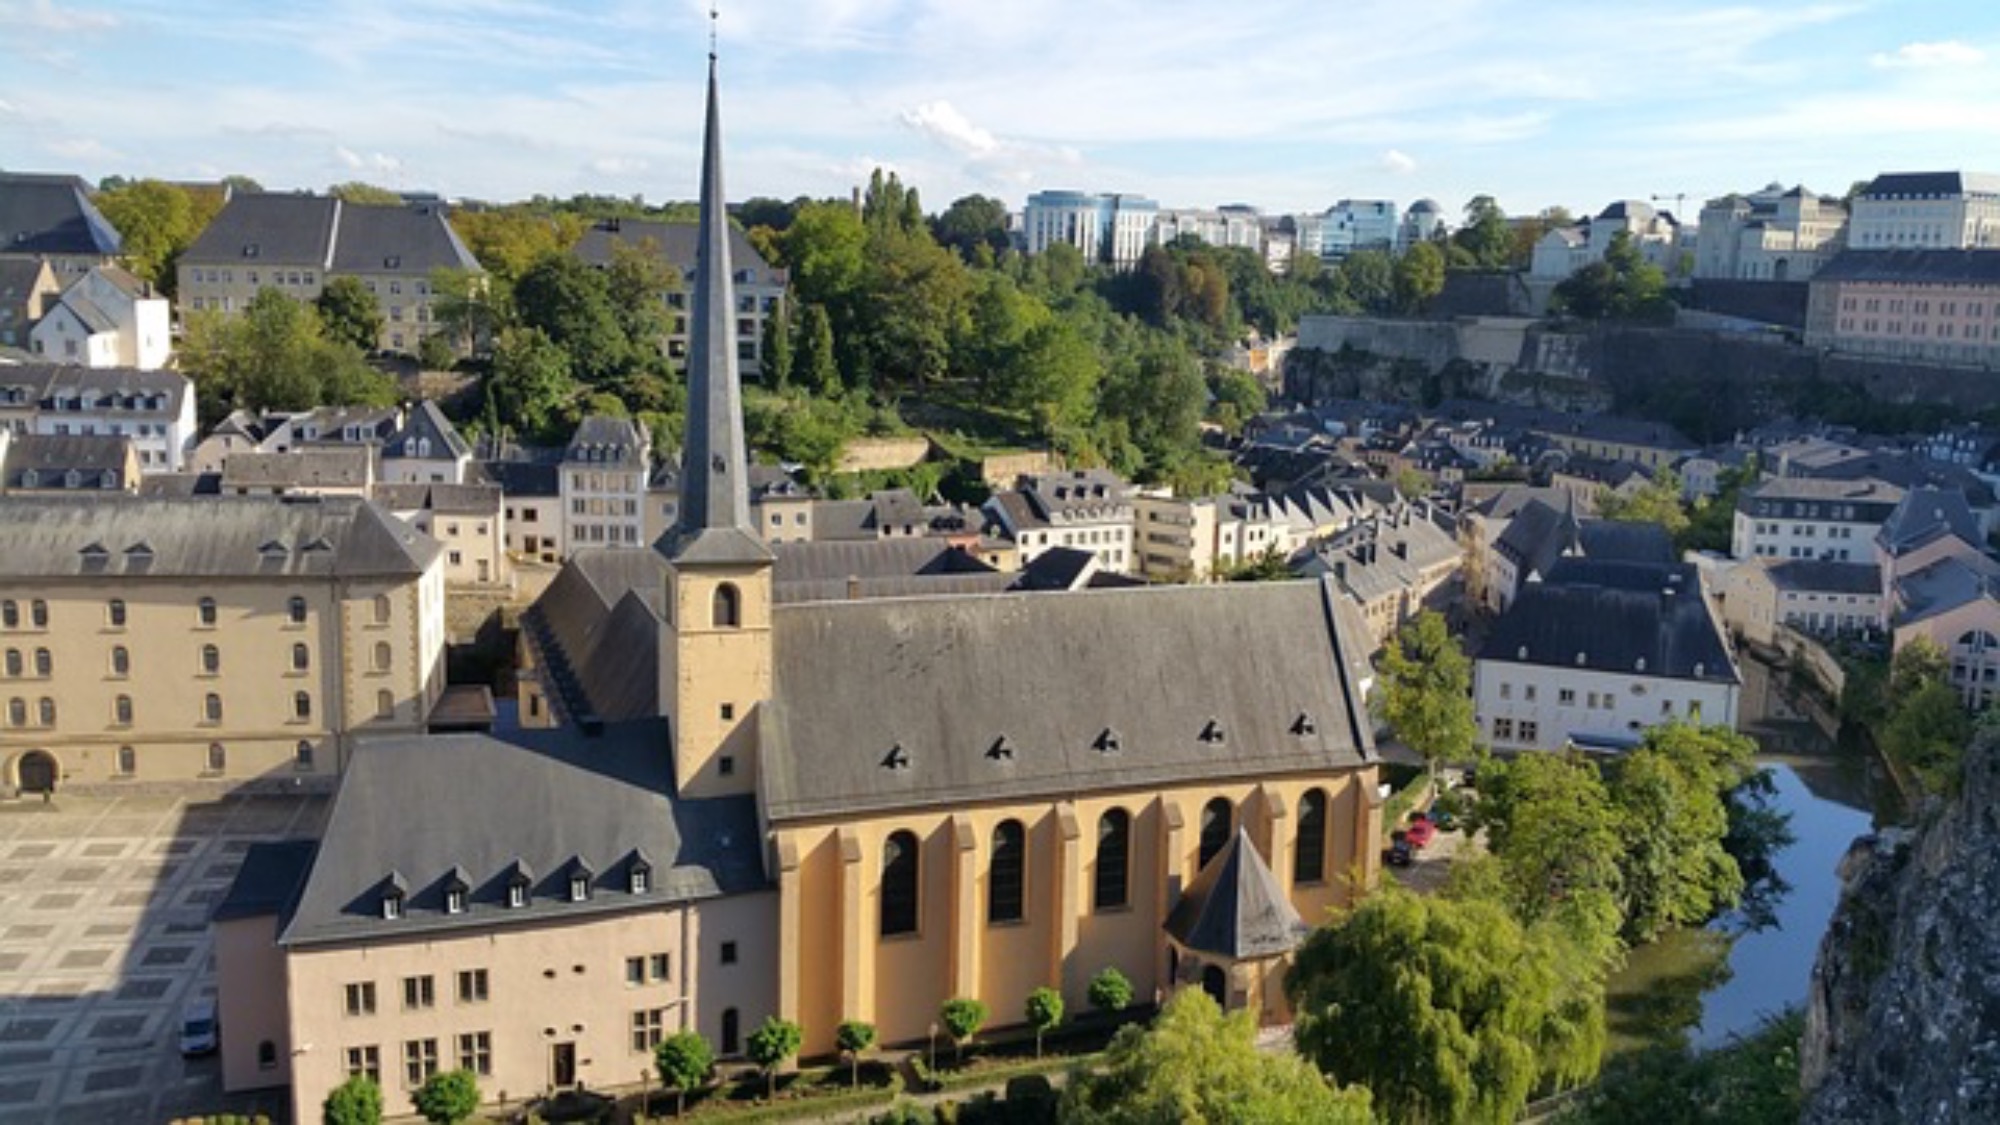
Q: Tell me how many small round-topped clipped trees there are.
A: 8